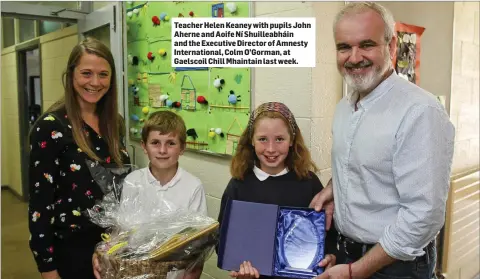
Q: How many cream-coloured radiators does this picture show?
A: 1